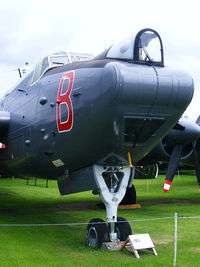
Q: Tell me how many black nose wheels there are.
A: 2